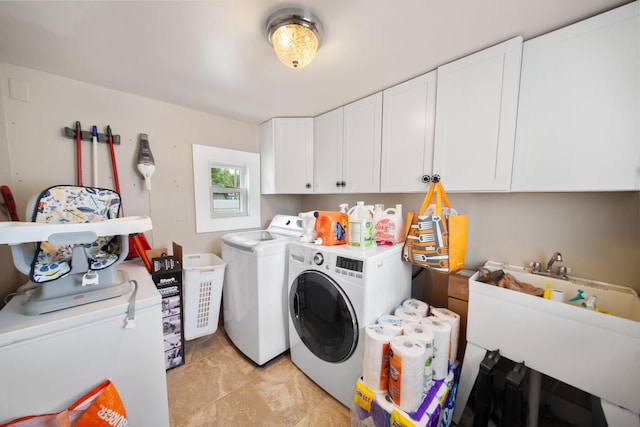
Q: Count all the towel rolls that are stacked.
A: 8